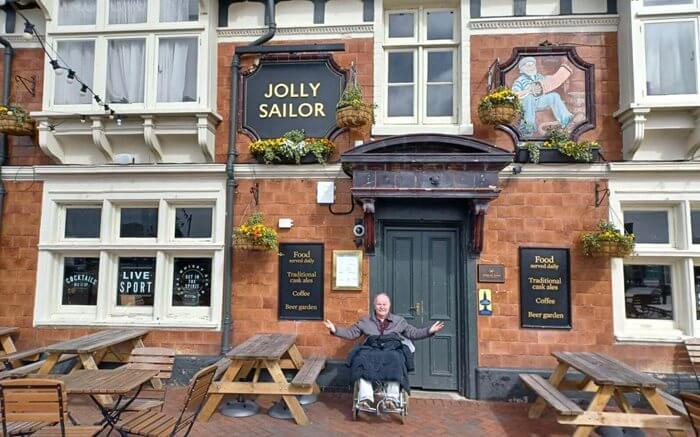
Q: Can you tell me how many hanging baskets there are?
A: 5